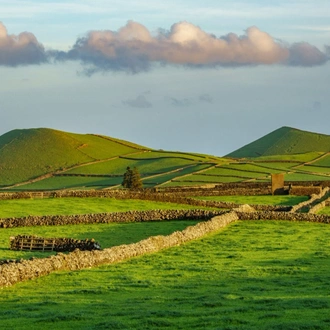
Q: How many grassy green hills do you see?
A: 2